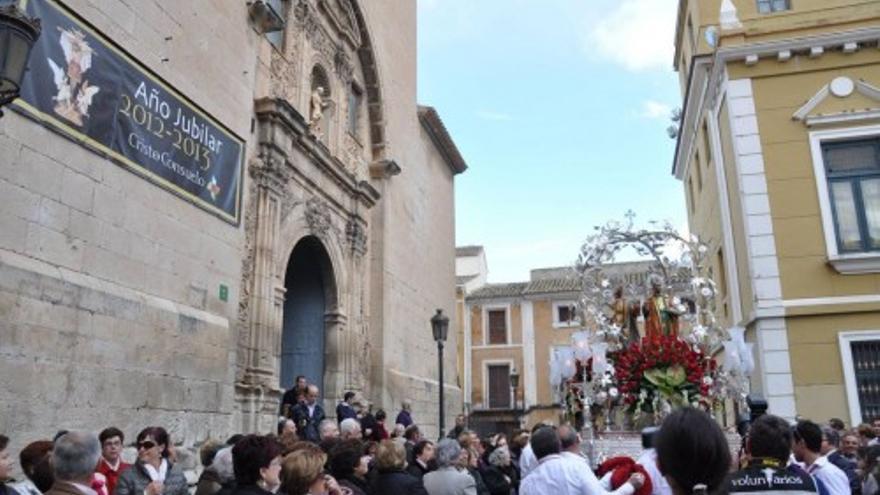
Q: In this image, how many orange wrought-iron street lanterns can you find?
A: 0